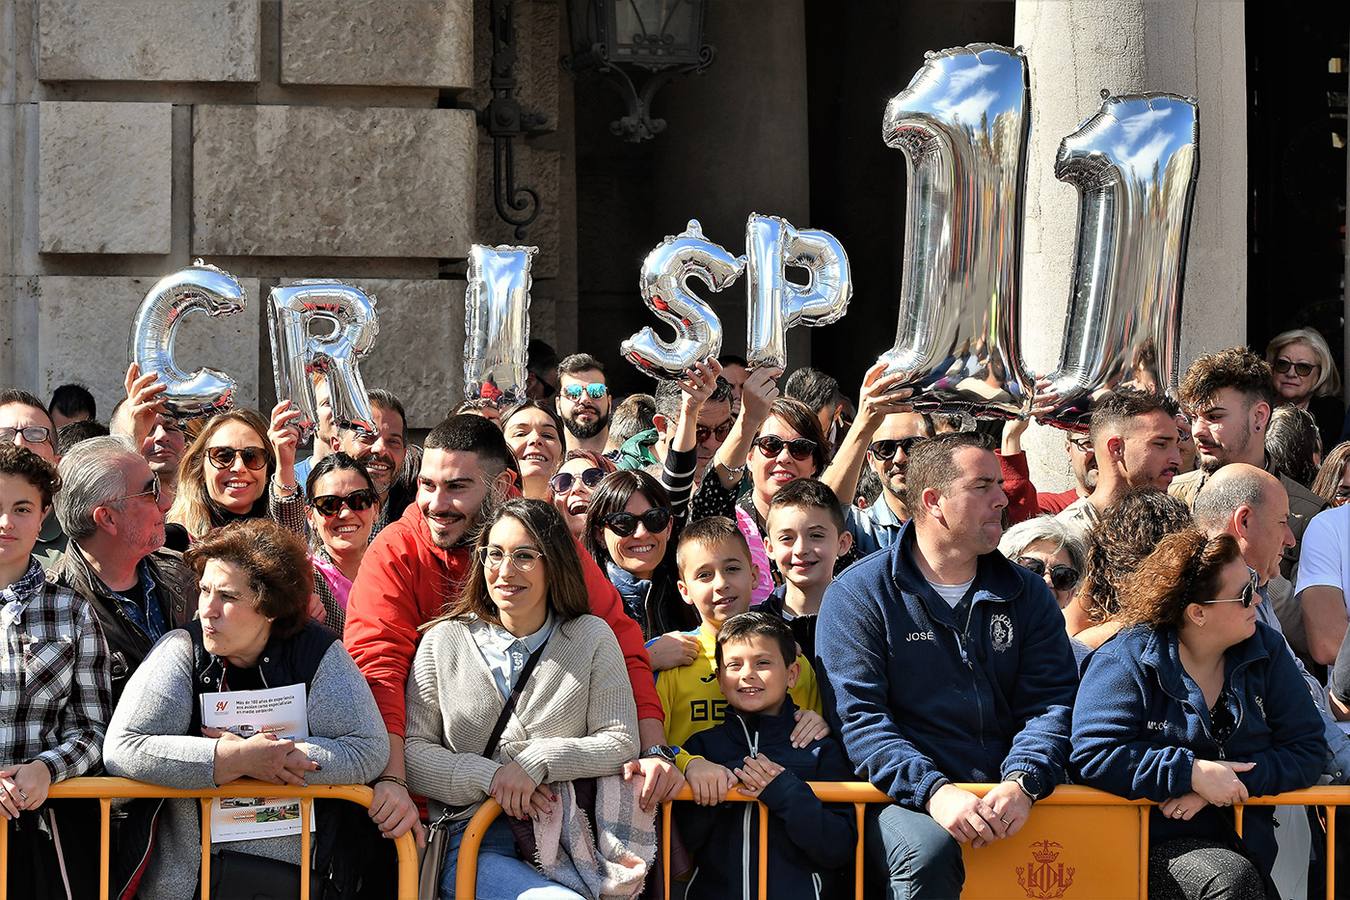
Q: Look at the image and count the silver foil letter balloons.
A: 5